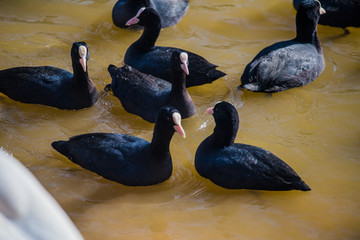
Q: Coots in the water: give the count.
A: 8